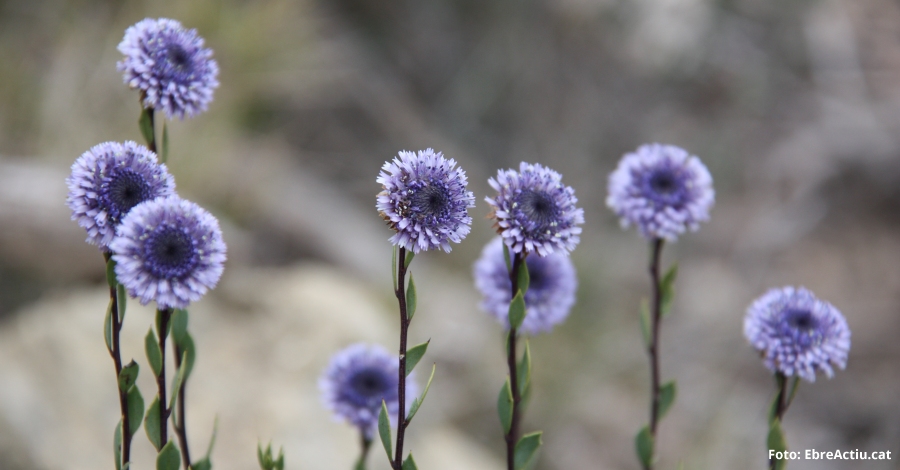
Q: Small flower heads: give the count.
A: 9